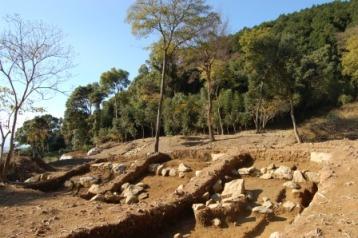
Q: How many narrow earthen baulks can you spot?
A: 3